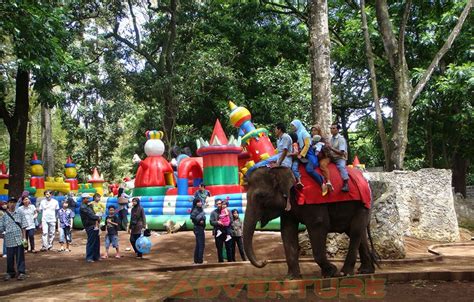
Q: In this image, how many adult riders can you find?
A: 4